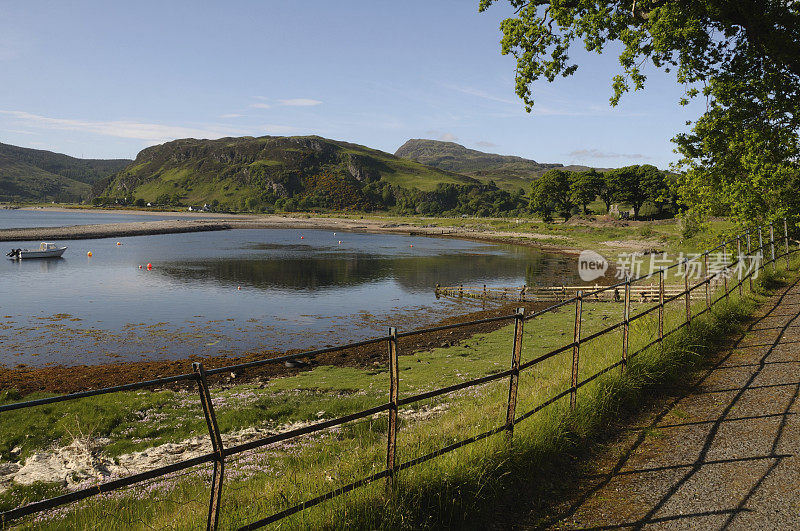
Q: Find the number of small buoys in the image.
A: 9